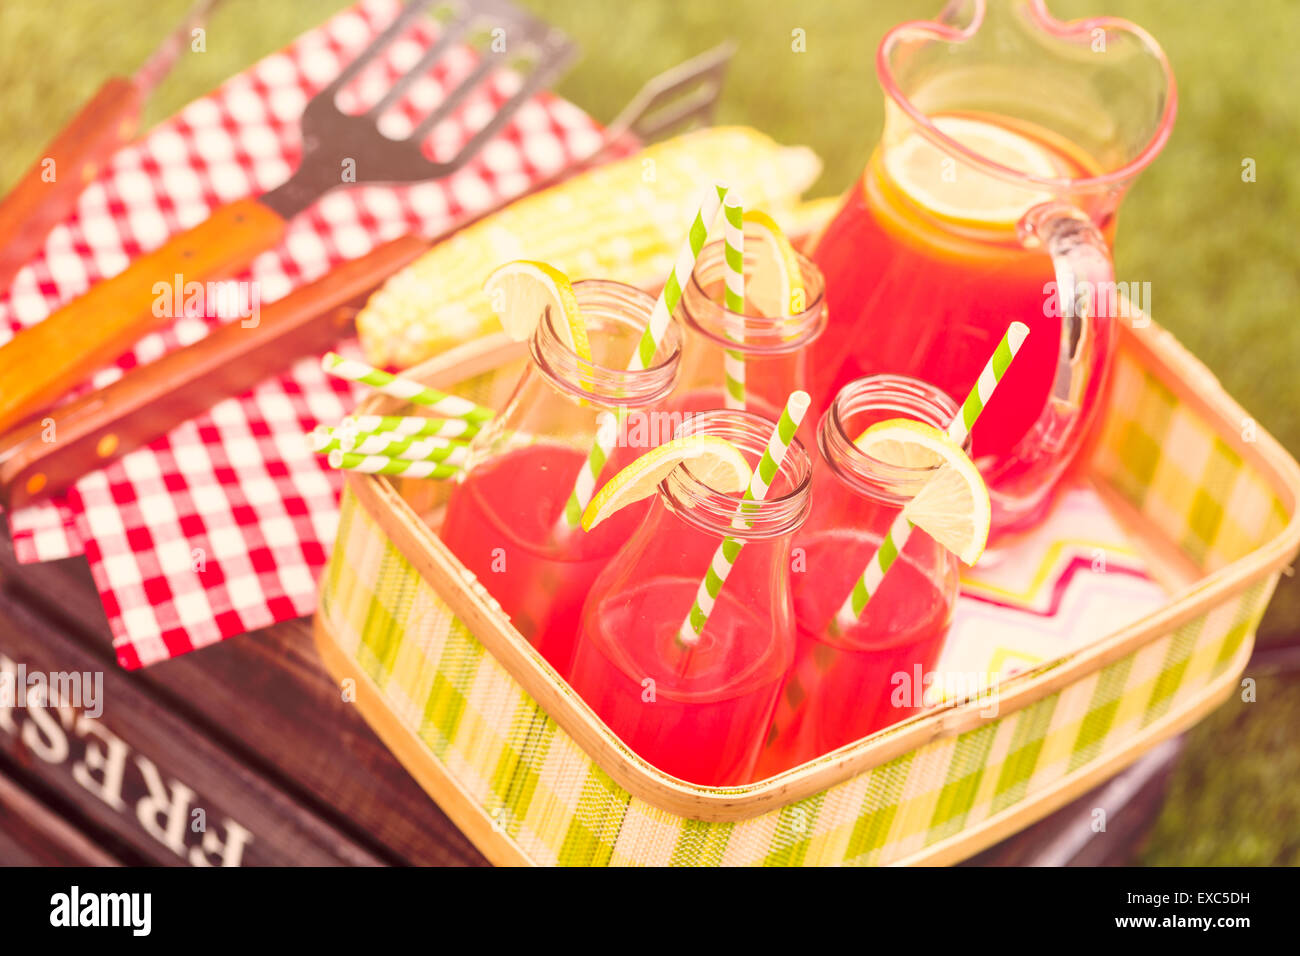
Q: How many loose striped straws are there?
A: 6